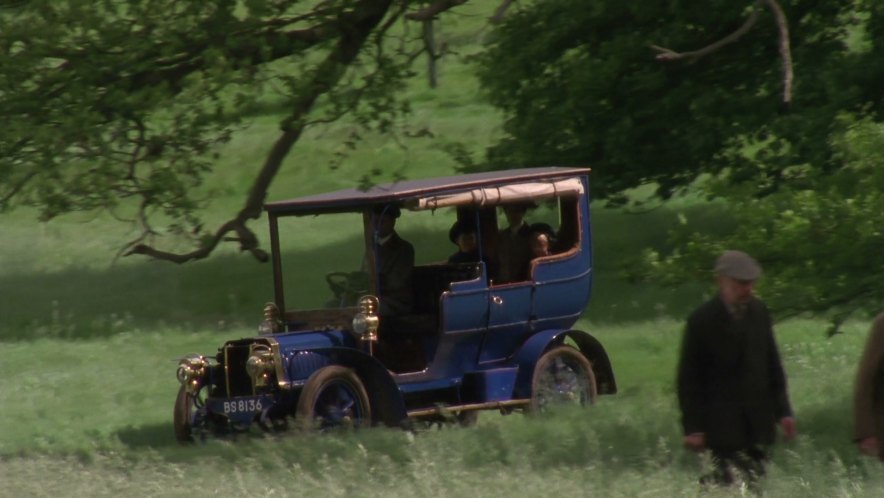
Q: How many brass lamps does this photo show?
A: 4